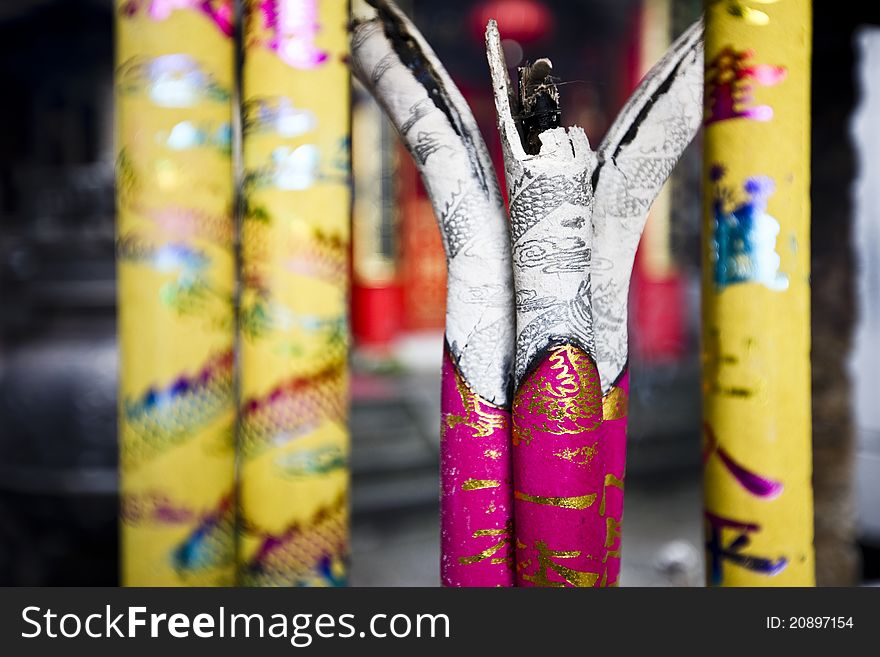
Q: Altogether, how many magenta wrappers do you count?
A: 3